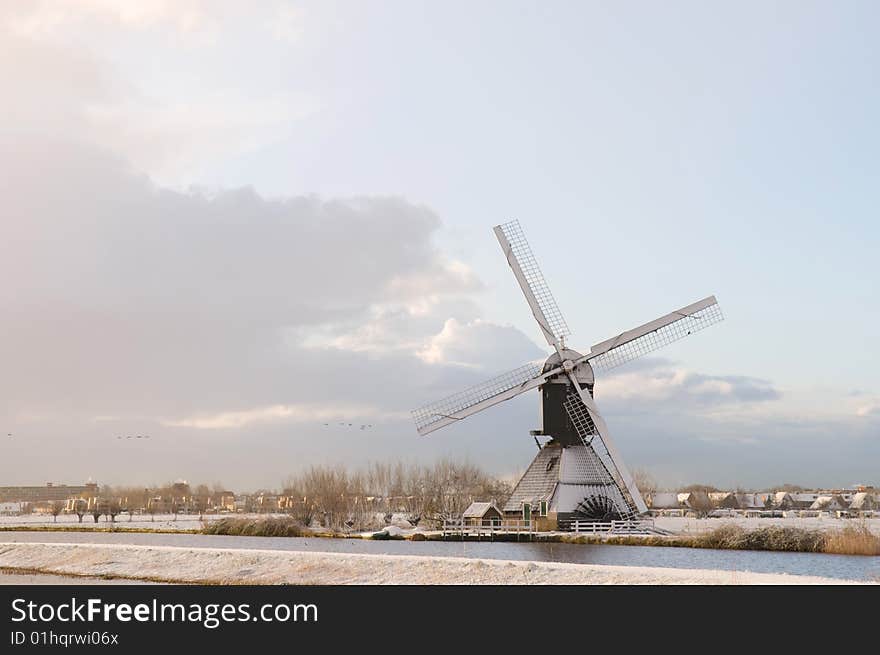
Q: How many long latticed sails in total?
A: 4